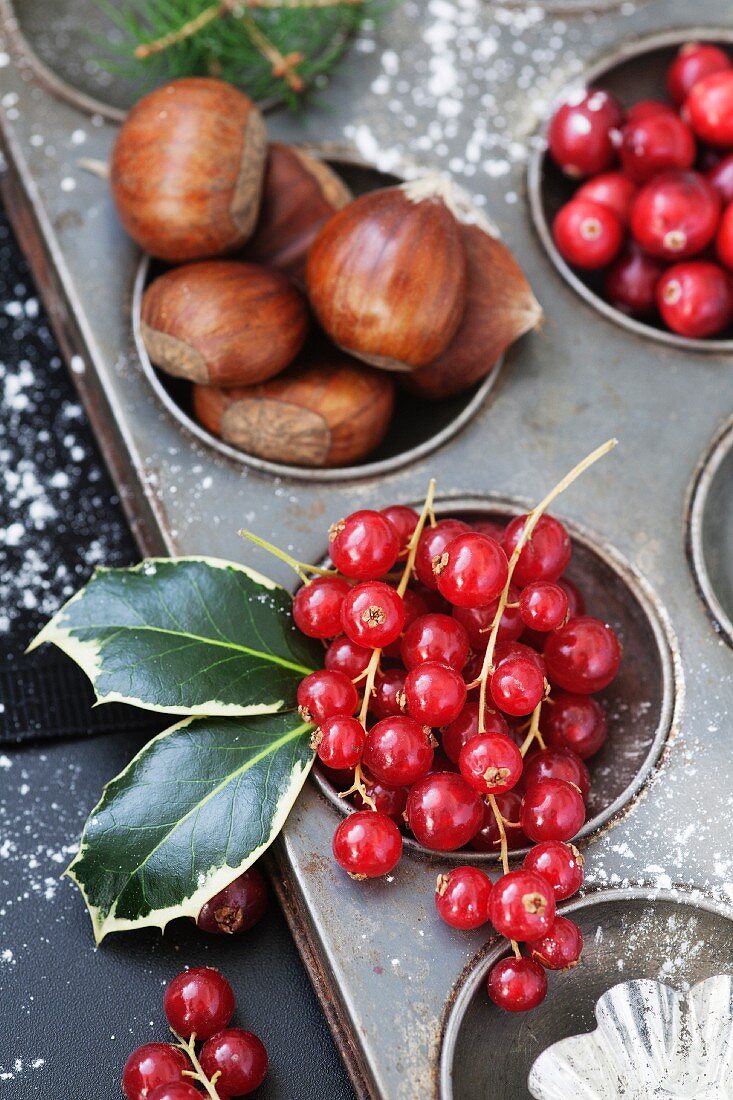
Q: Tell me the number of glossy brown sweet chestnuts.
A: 6